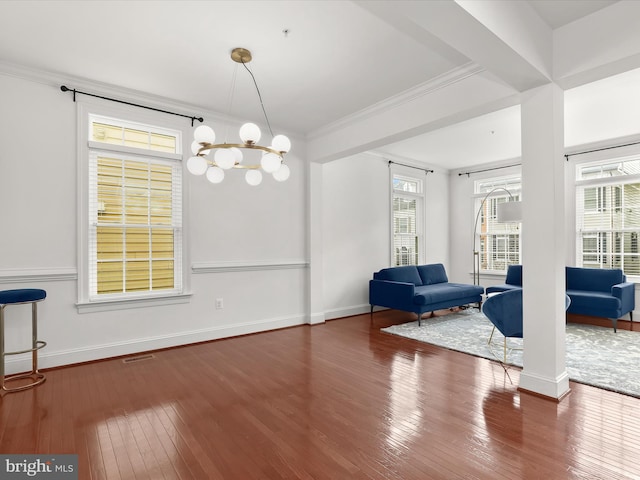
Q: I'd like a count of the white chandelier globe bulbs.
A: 12